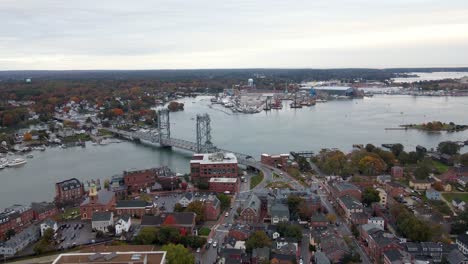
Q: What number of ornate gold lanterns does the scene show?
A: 0